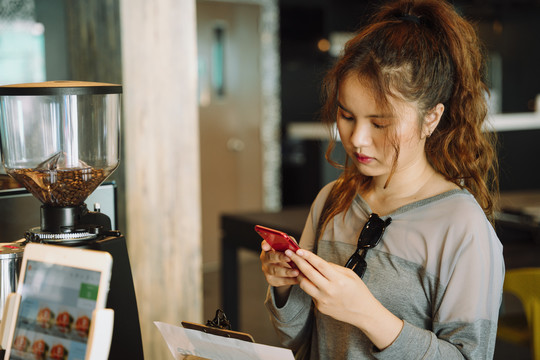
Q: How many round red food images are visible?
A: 6